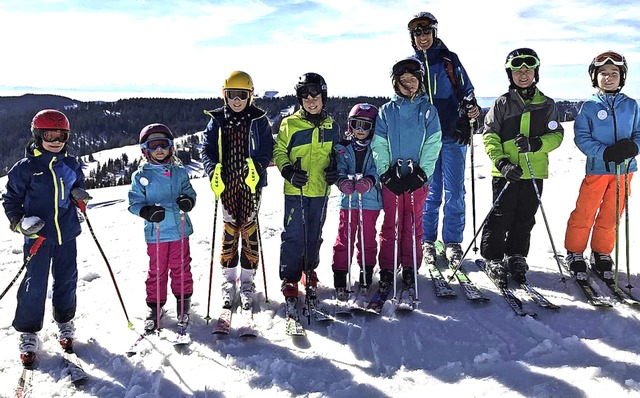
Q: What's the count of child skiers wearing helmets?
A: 8